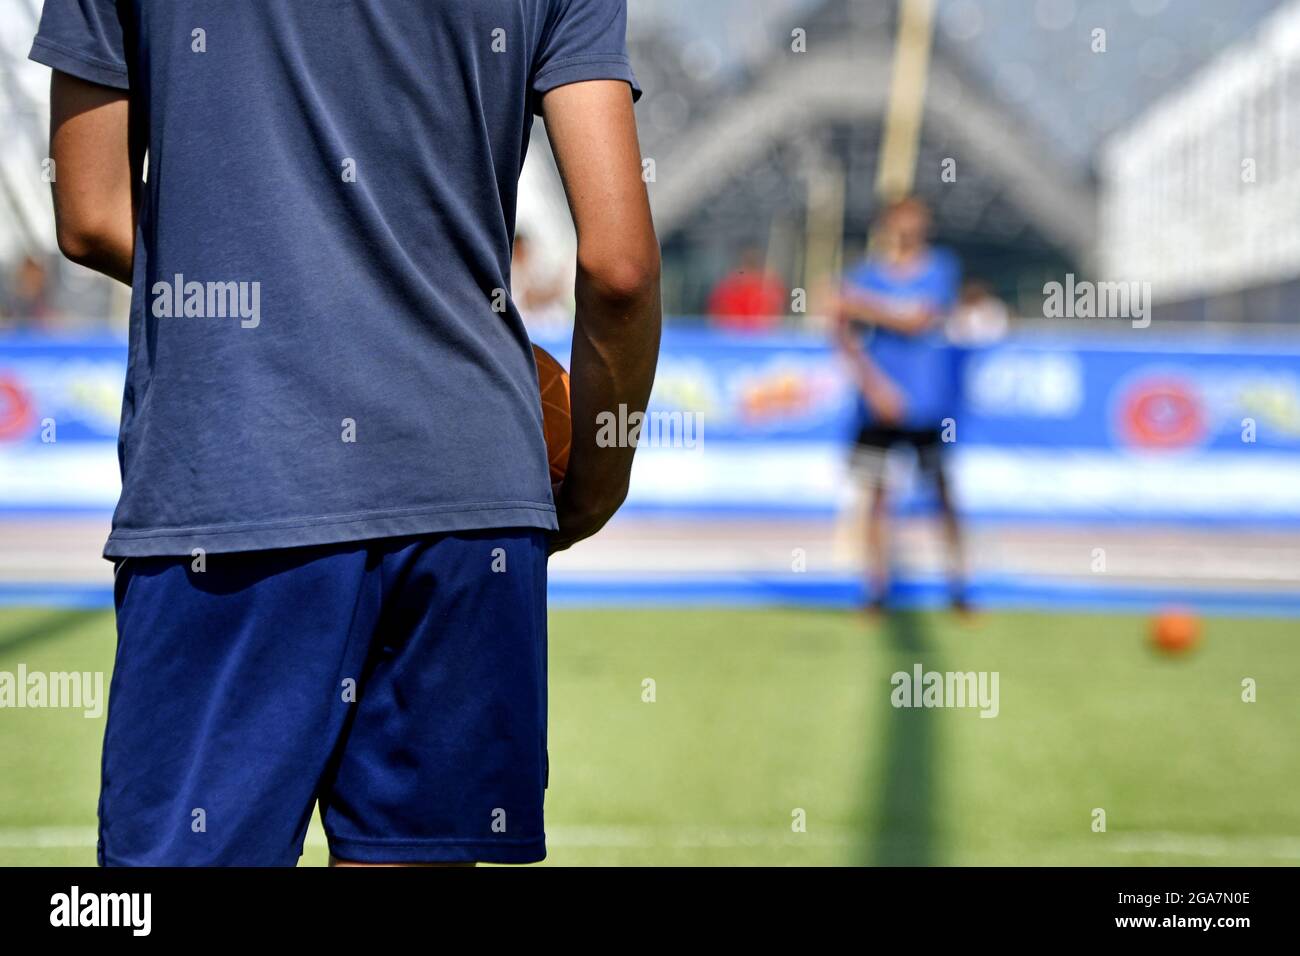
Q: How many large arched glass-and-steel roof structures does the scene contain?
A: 1